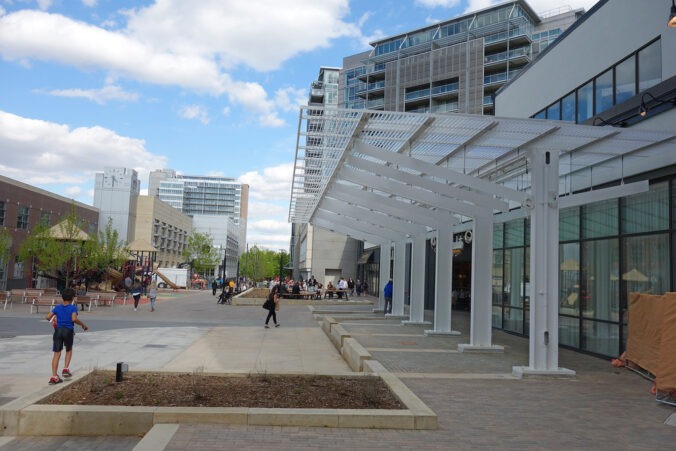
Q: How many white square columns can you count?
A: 6